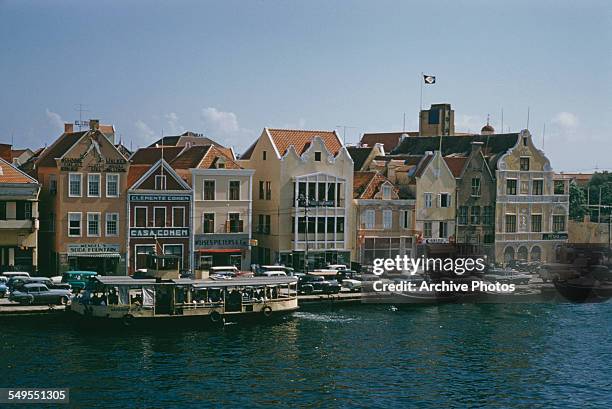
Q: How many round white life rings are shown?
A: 0